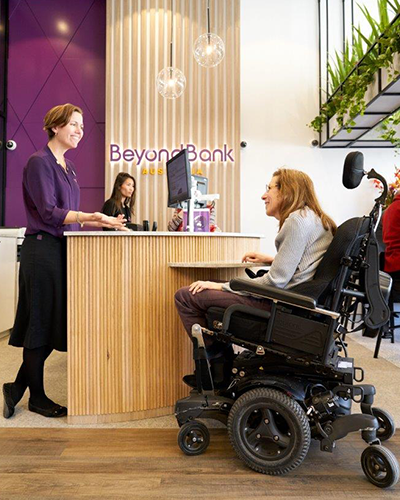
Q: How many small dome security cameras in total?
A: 3